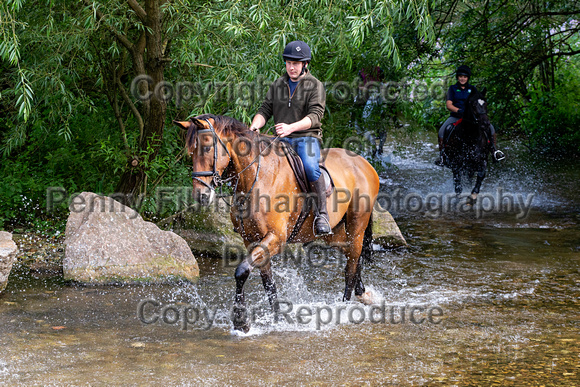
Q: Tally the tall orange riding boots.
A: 0